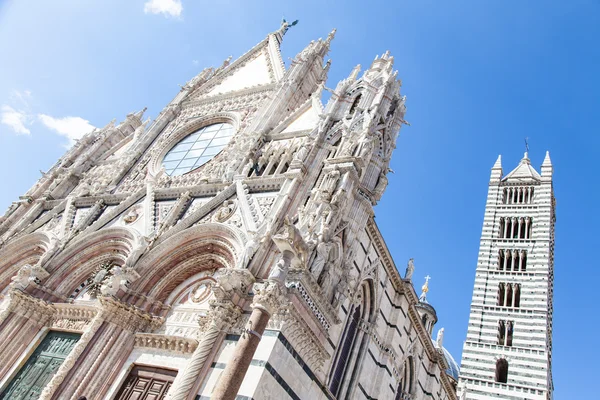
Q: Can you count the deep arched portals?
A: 3